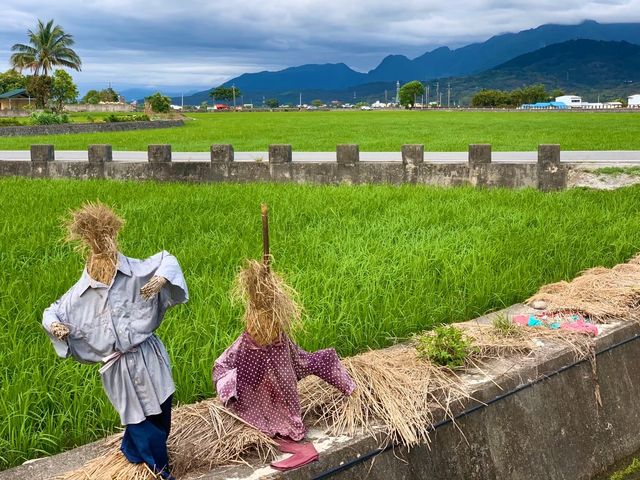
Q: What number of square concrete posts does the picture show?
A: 9